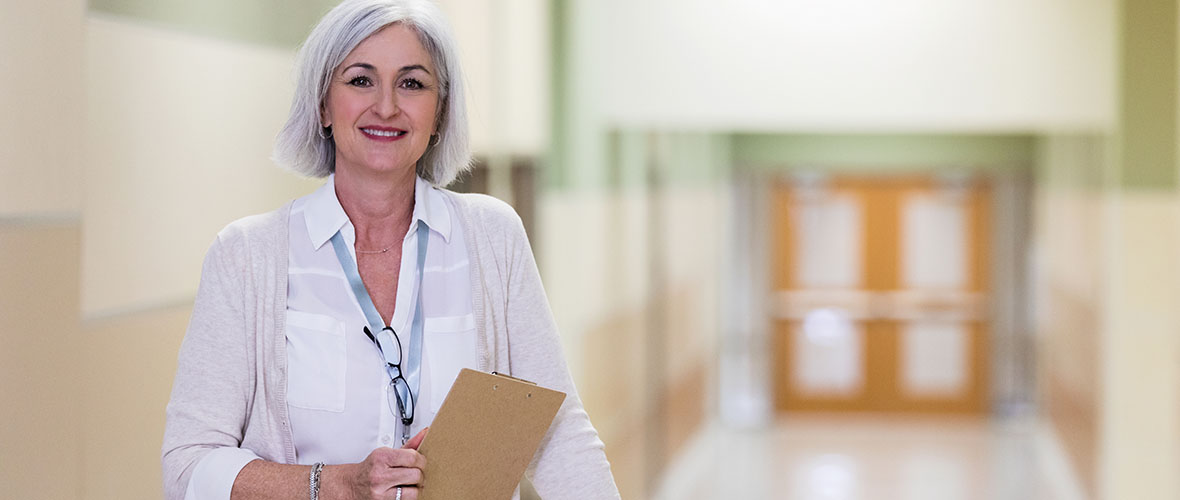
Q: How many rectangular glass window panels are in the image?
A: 4